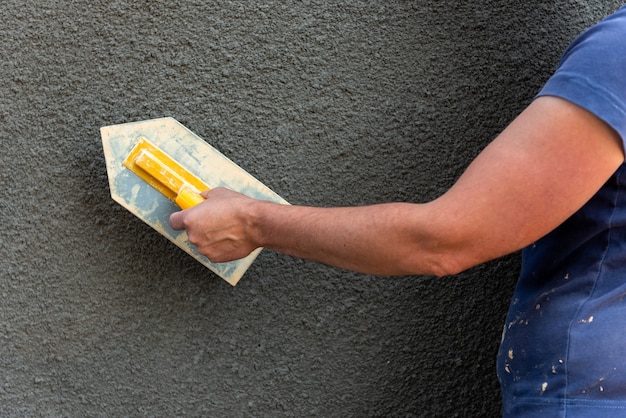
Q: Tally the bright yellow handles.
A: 1